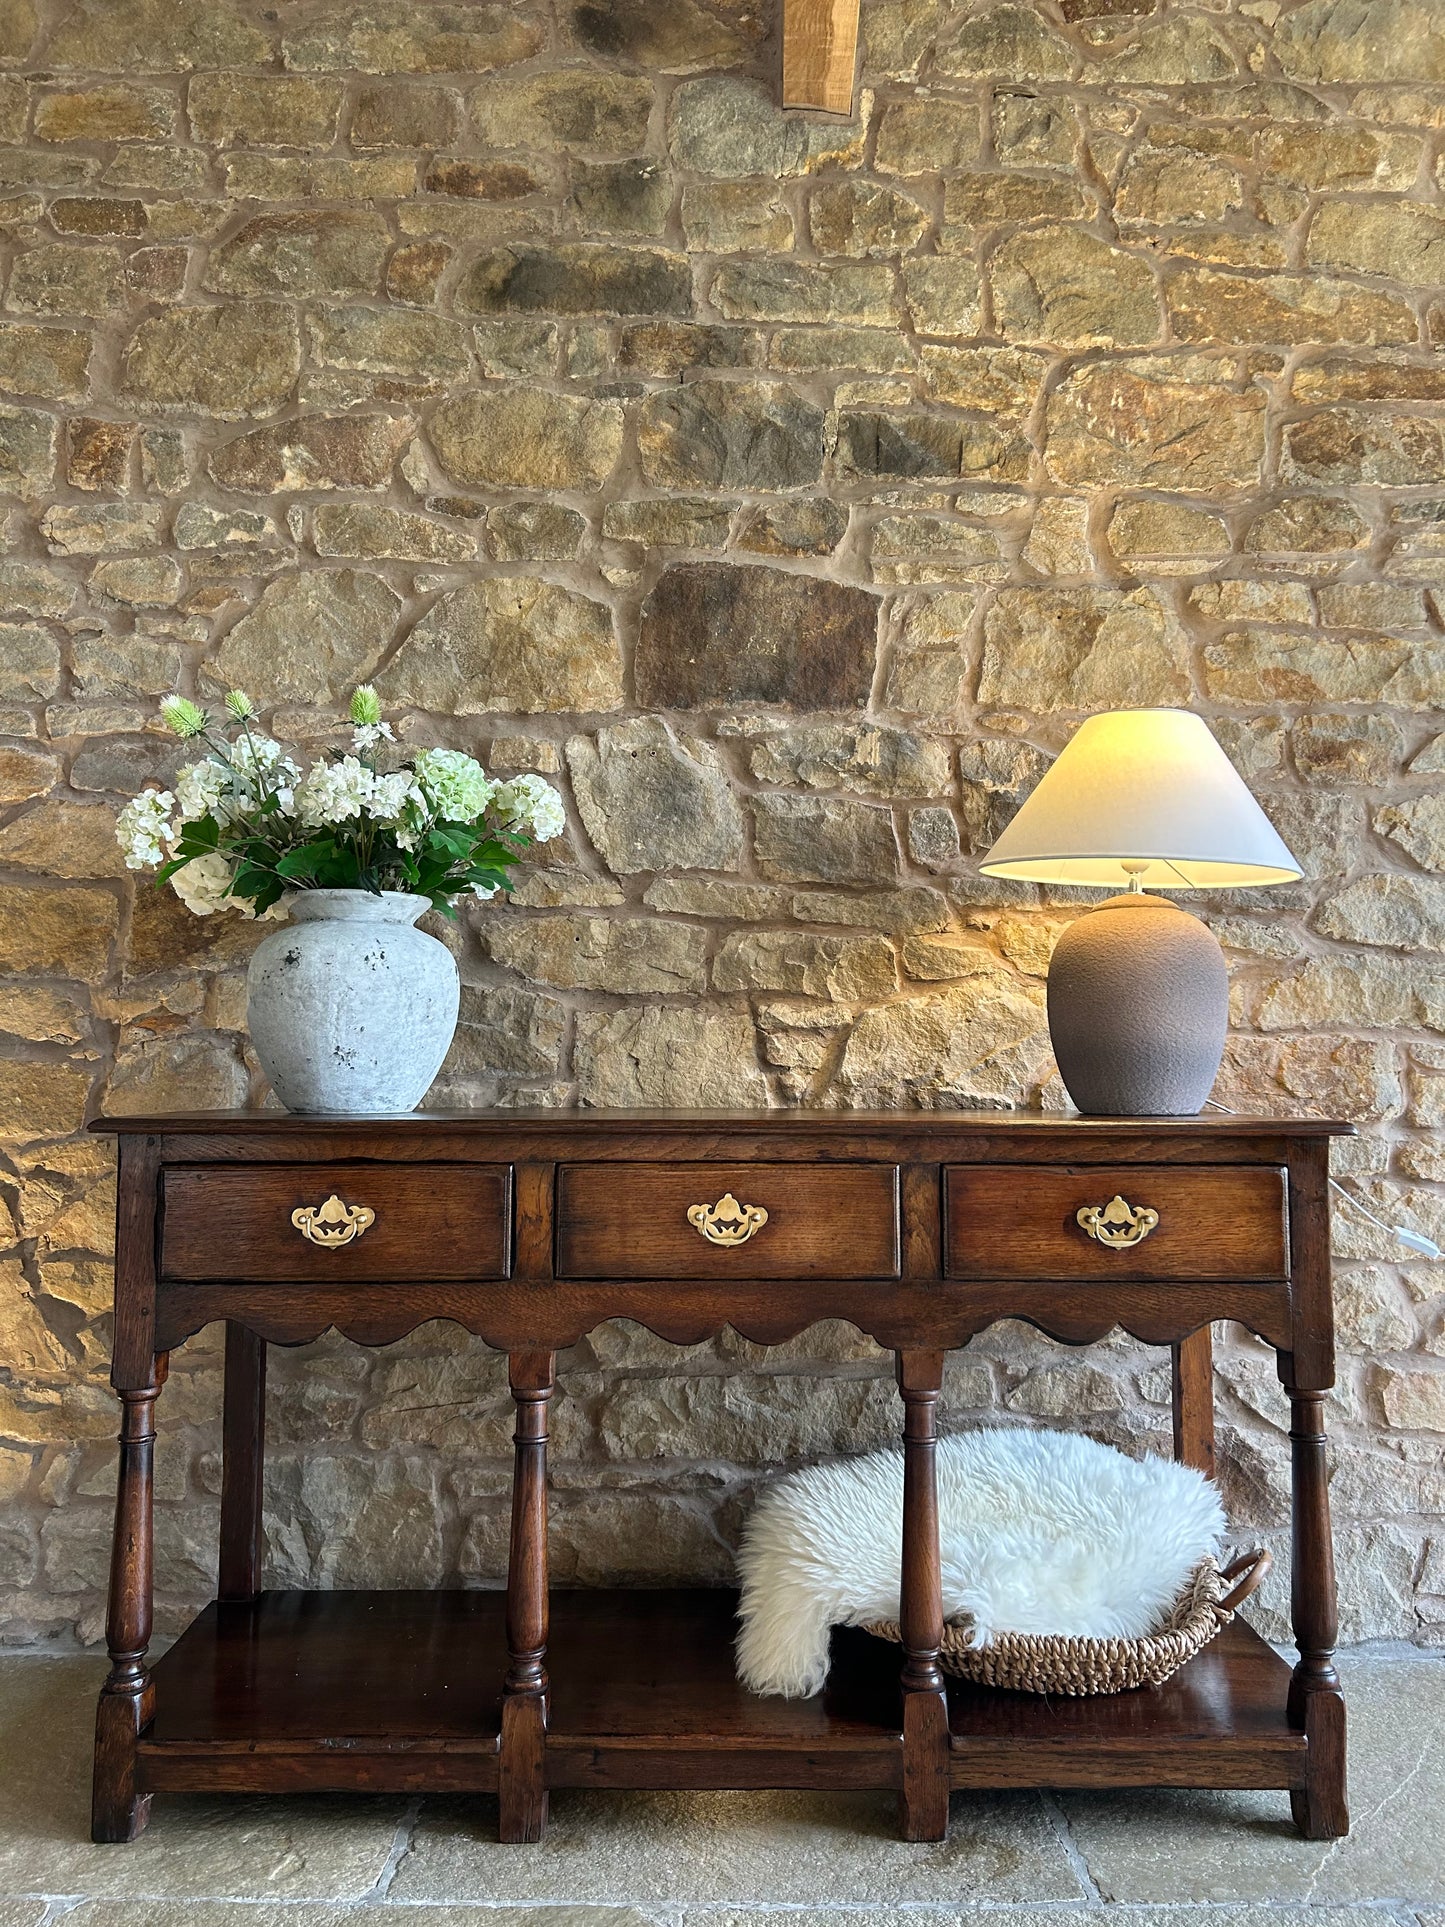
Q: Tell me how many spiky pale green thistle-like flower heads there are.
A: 3